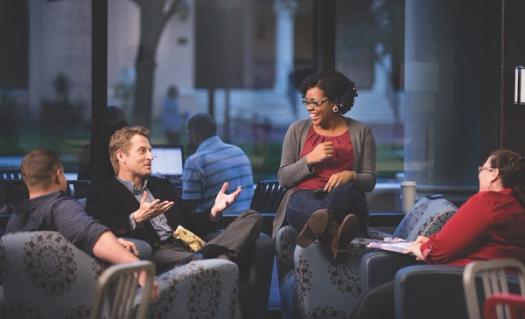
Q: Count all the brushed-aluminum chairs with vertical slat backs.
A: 2